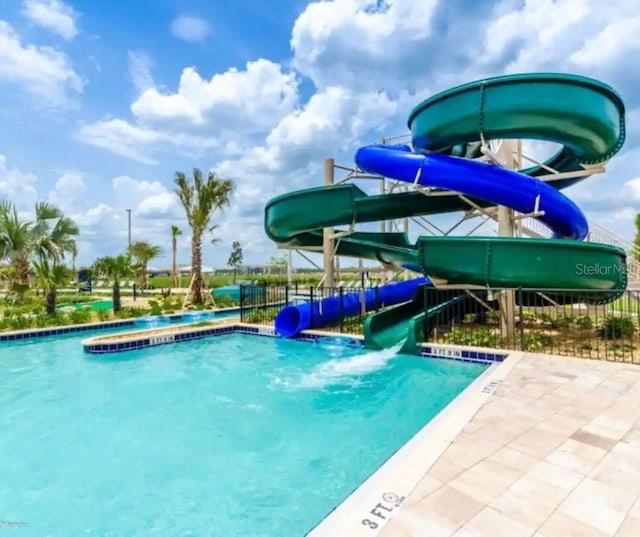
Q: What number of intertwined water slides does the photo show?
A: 2